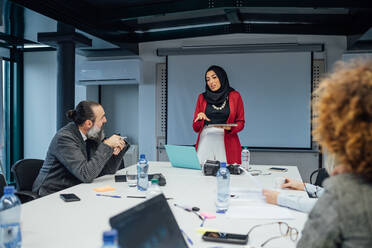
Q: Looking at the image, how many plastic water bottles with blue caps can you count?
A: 4